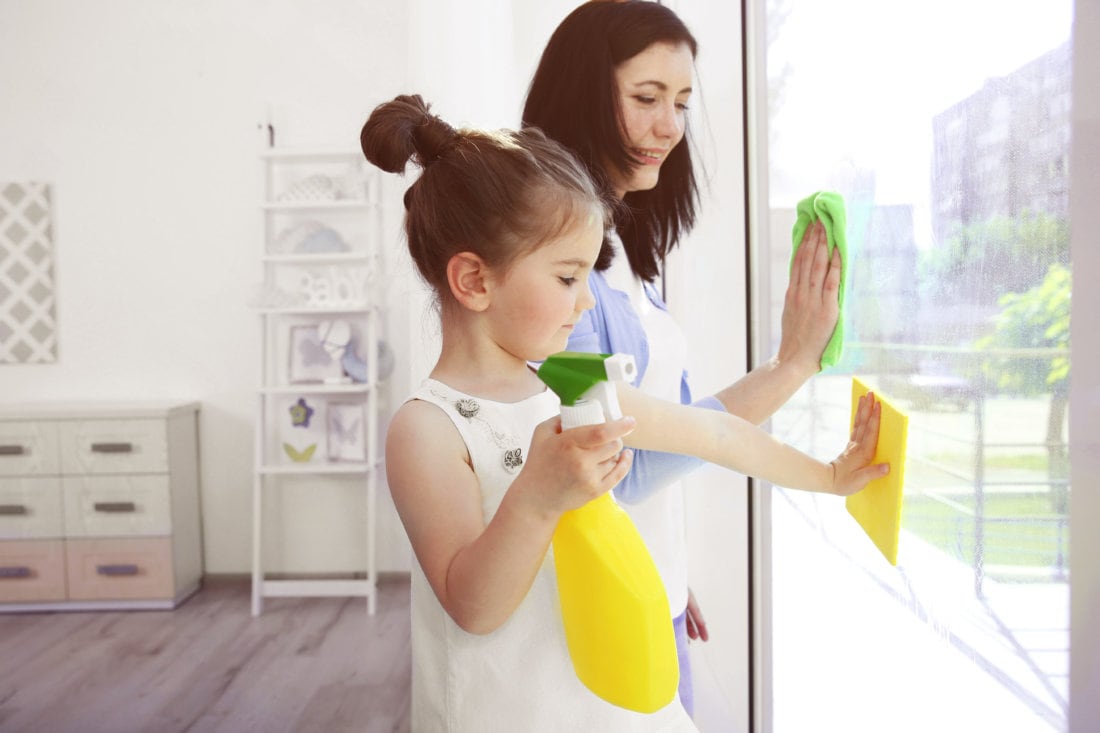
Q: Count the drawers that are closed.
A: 6